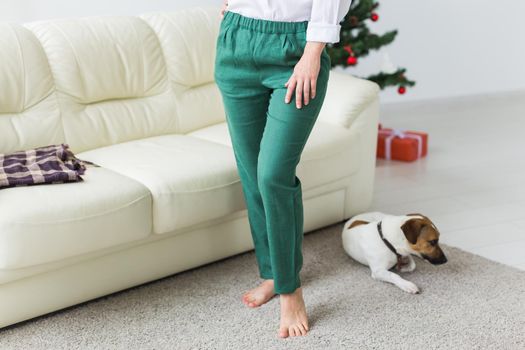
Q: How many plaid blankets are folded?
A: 1